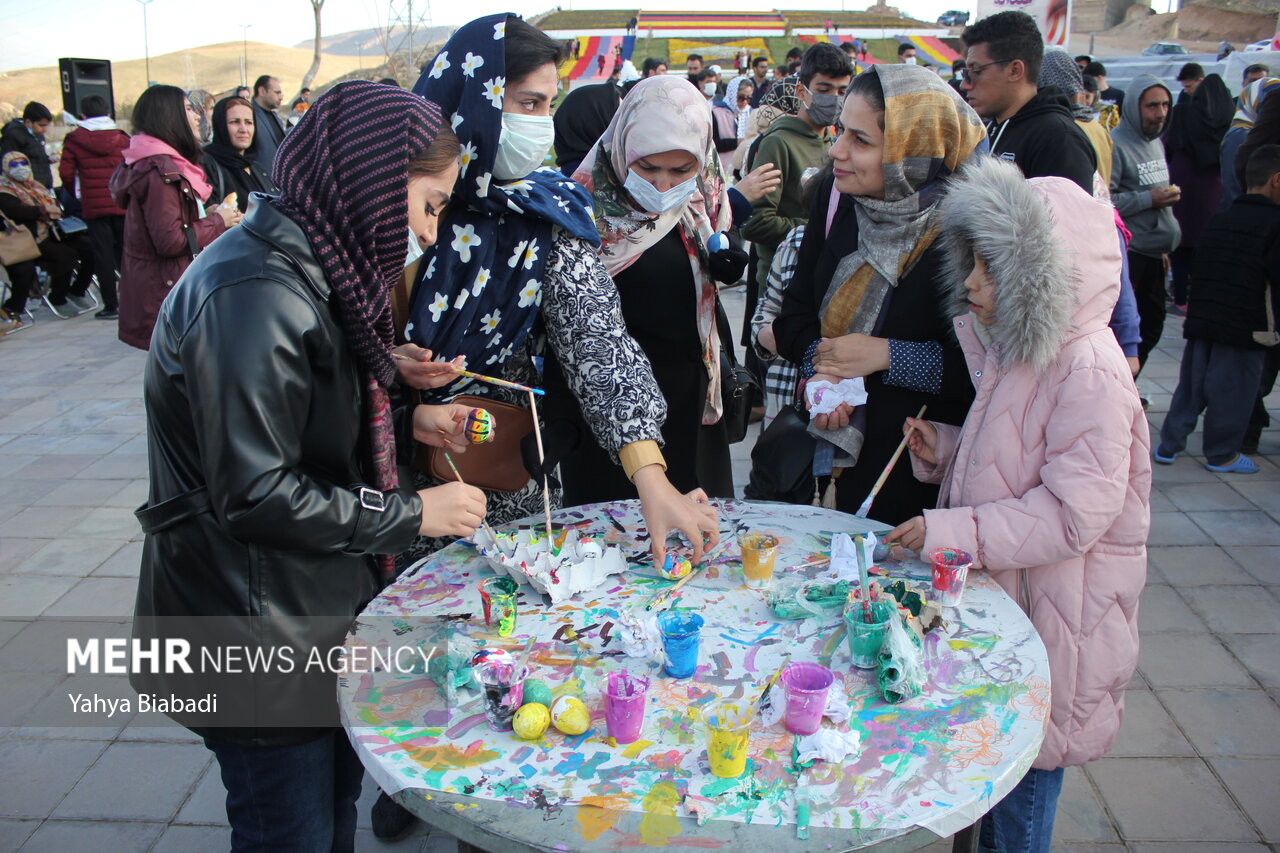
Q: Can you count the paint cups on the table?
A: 9